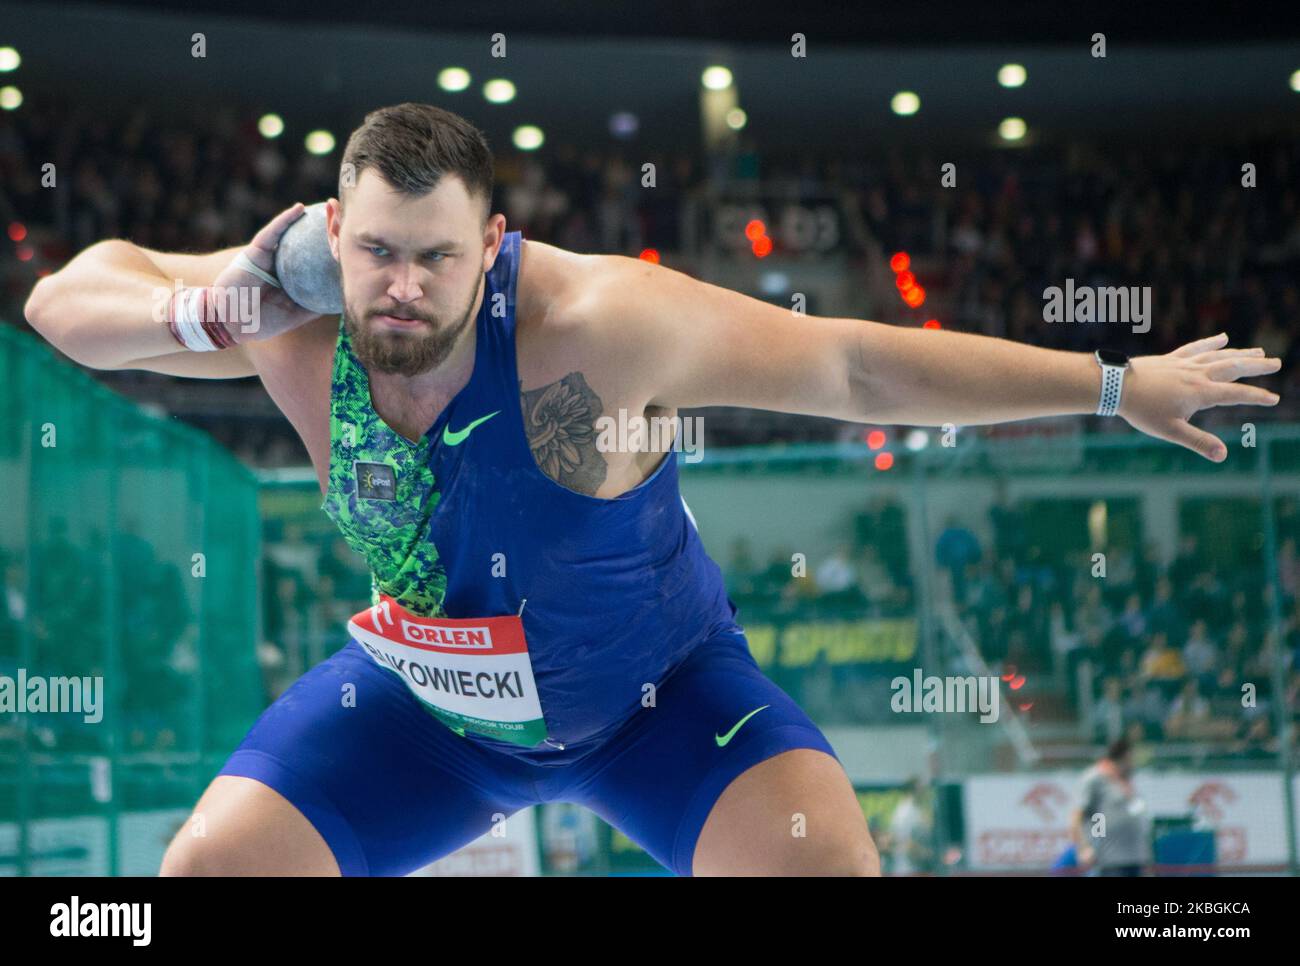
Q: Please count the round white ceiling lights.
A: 13